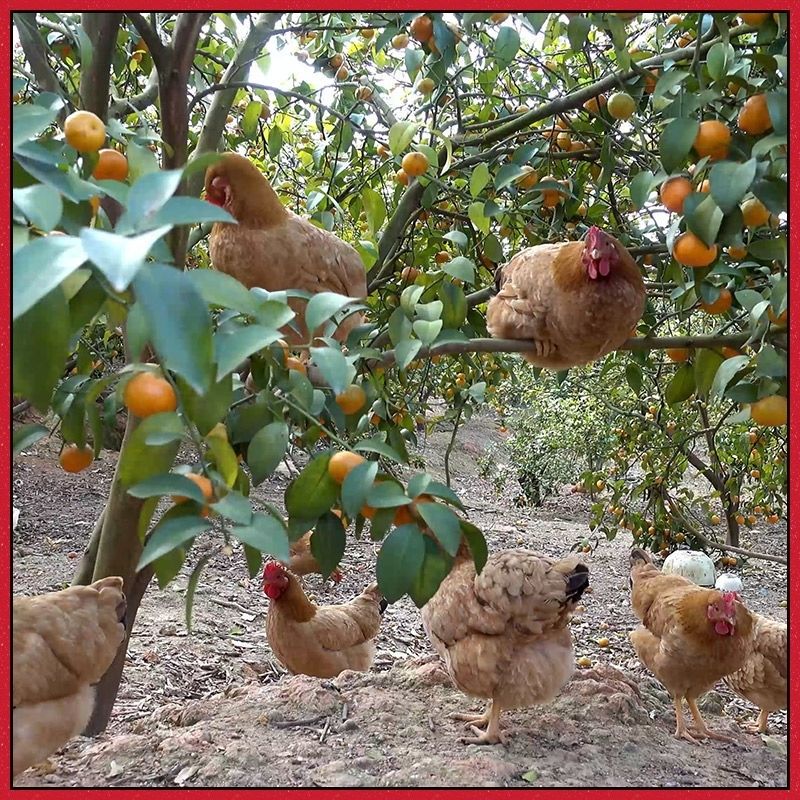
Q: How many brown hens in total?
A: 8